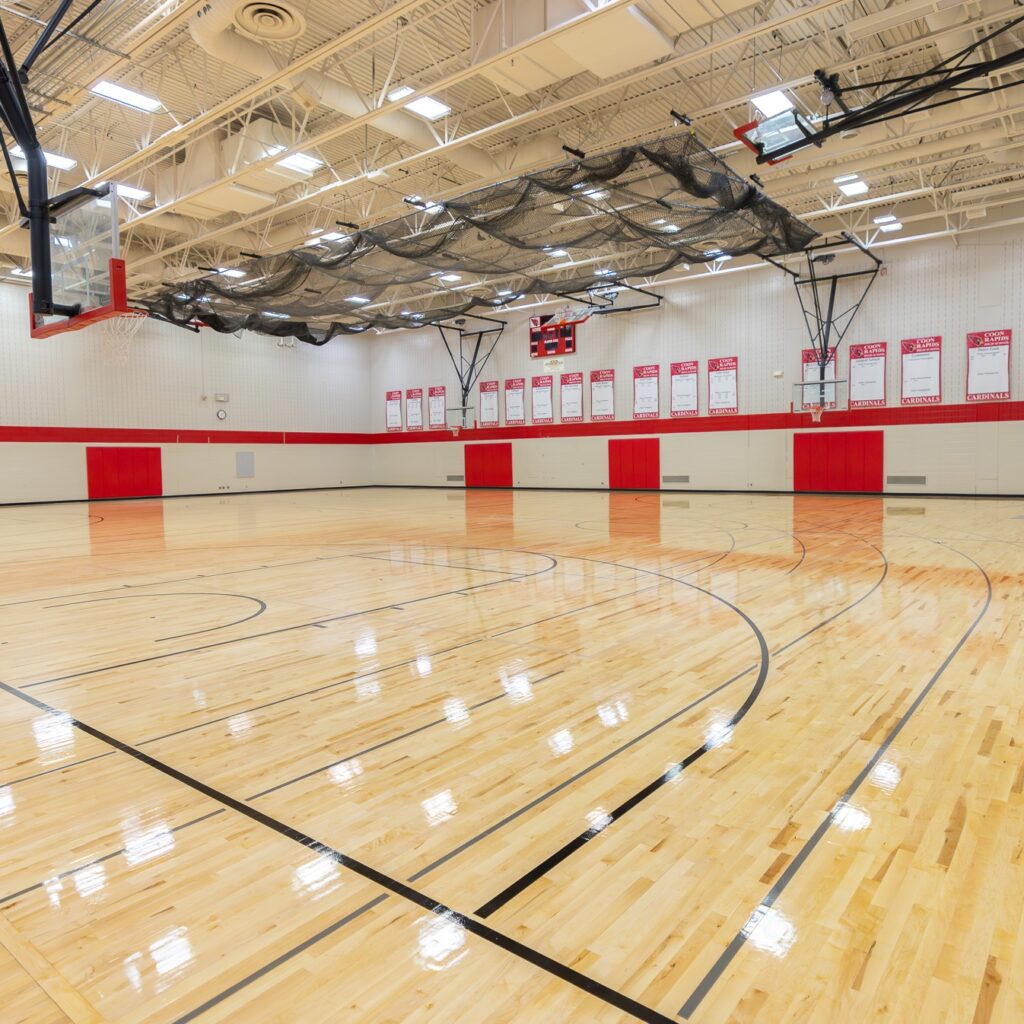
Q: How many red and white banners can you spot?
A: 15